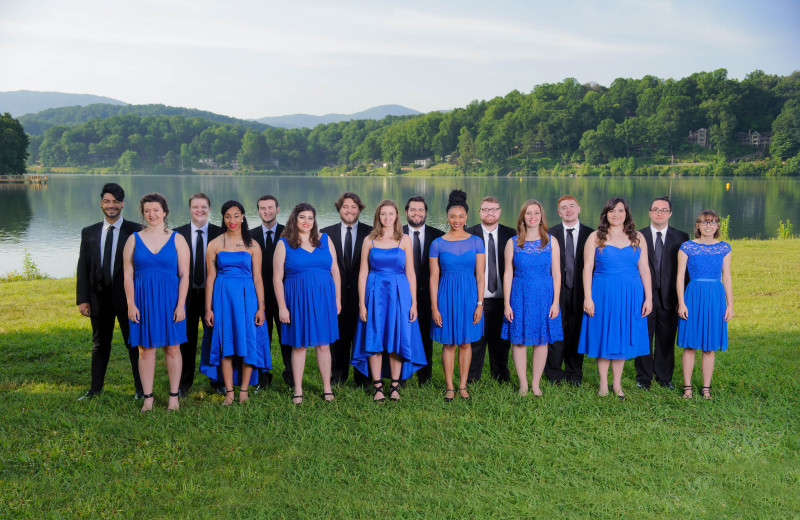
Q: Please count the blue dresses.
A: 8